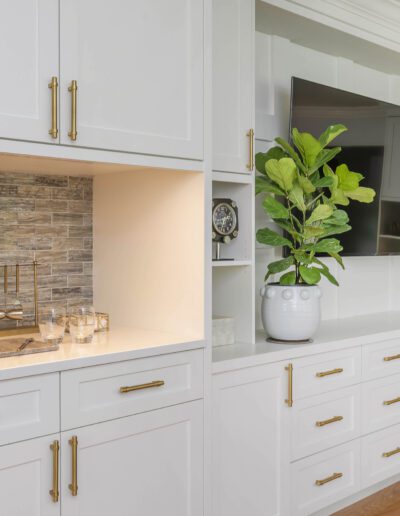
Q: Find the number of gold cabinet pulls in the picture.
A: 13